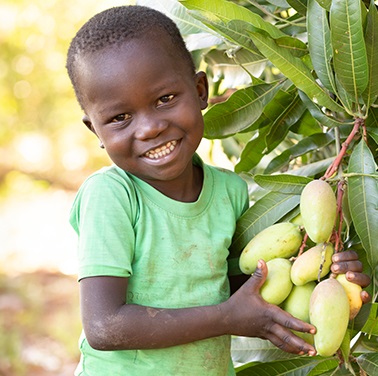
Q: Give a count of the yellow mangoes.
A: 1